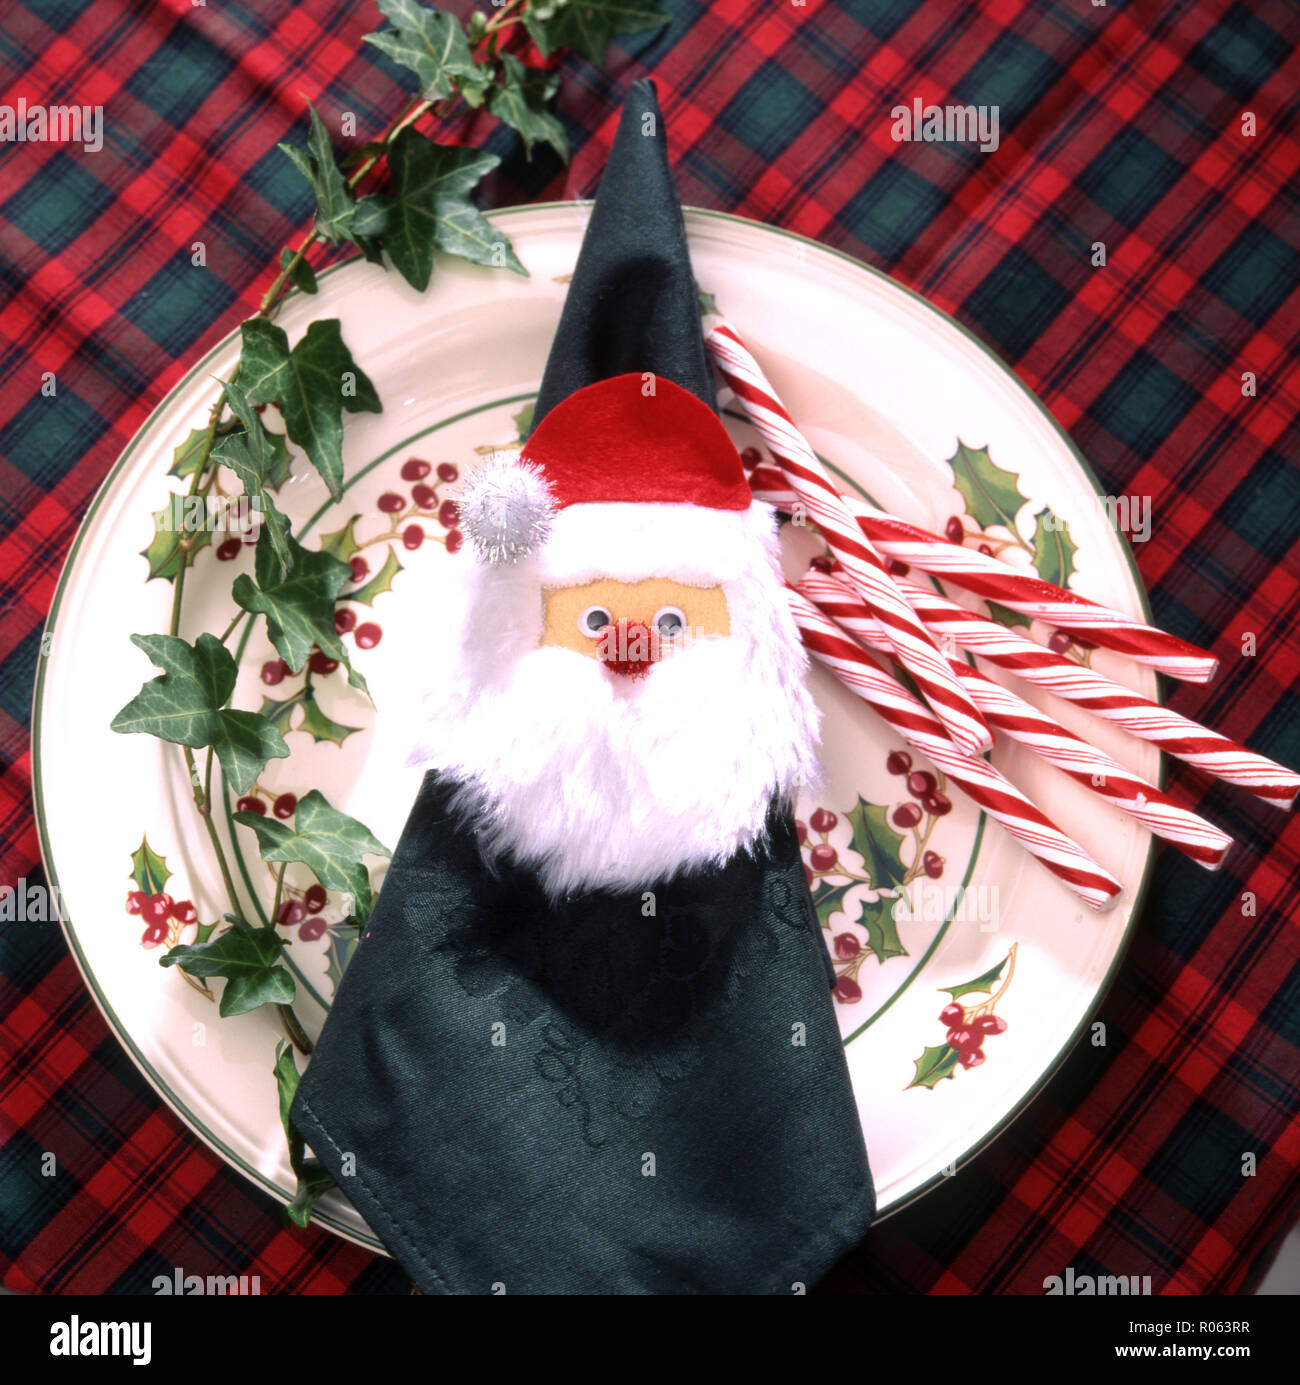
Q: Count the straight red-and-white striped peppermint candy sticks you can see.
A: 5